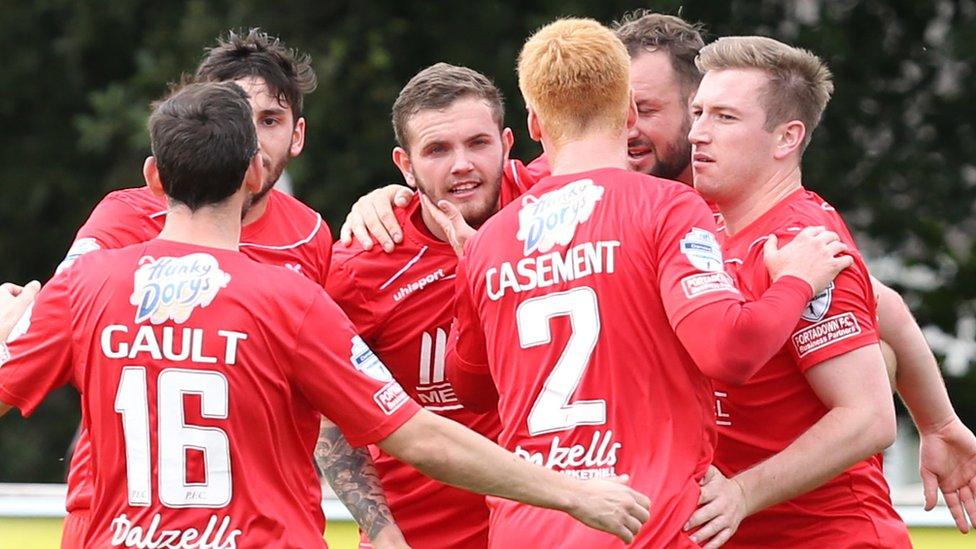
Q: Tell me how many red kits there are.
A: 6